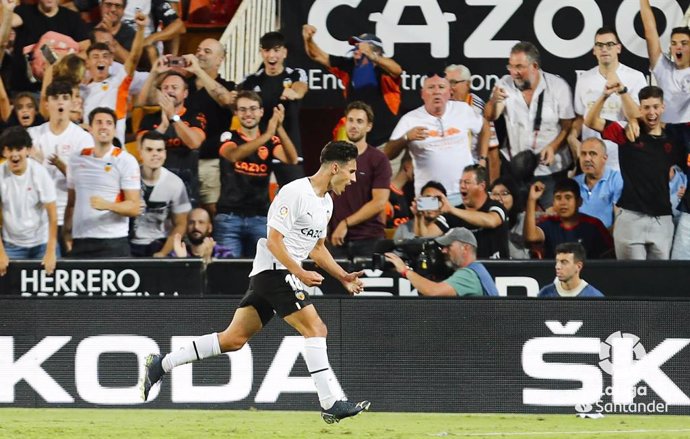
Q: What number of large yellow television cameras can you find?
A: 0